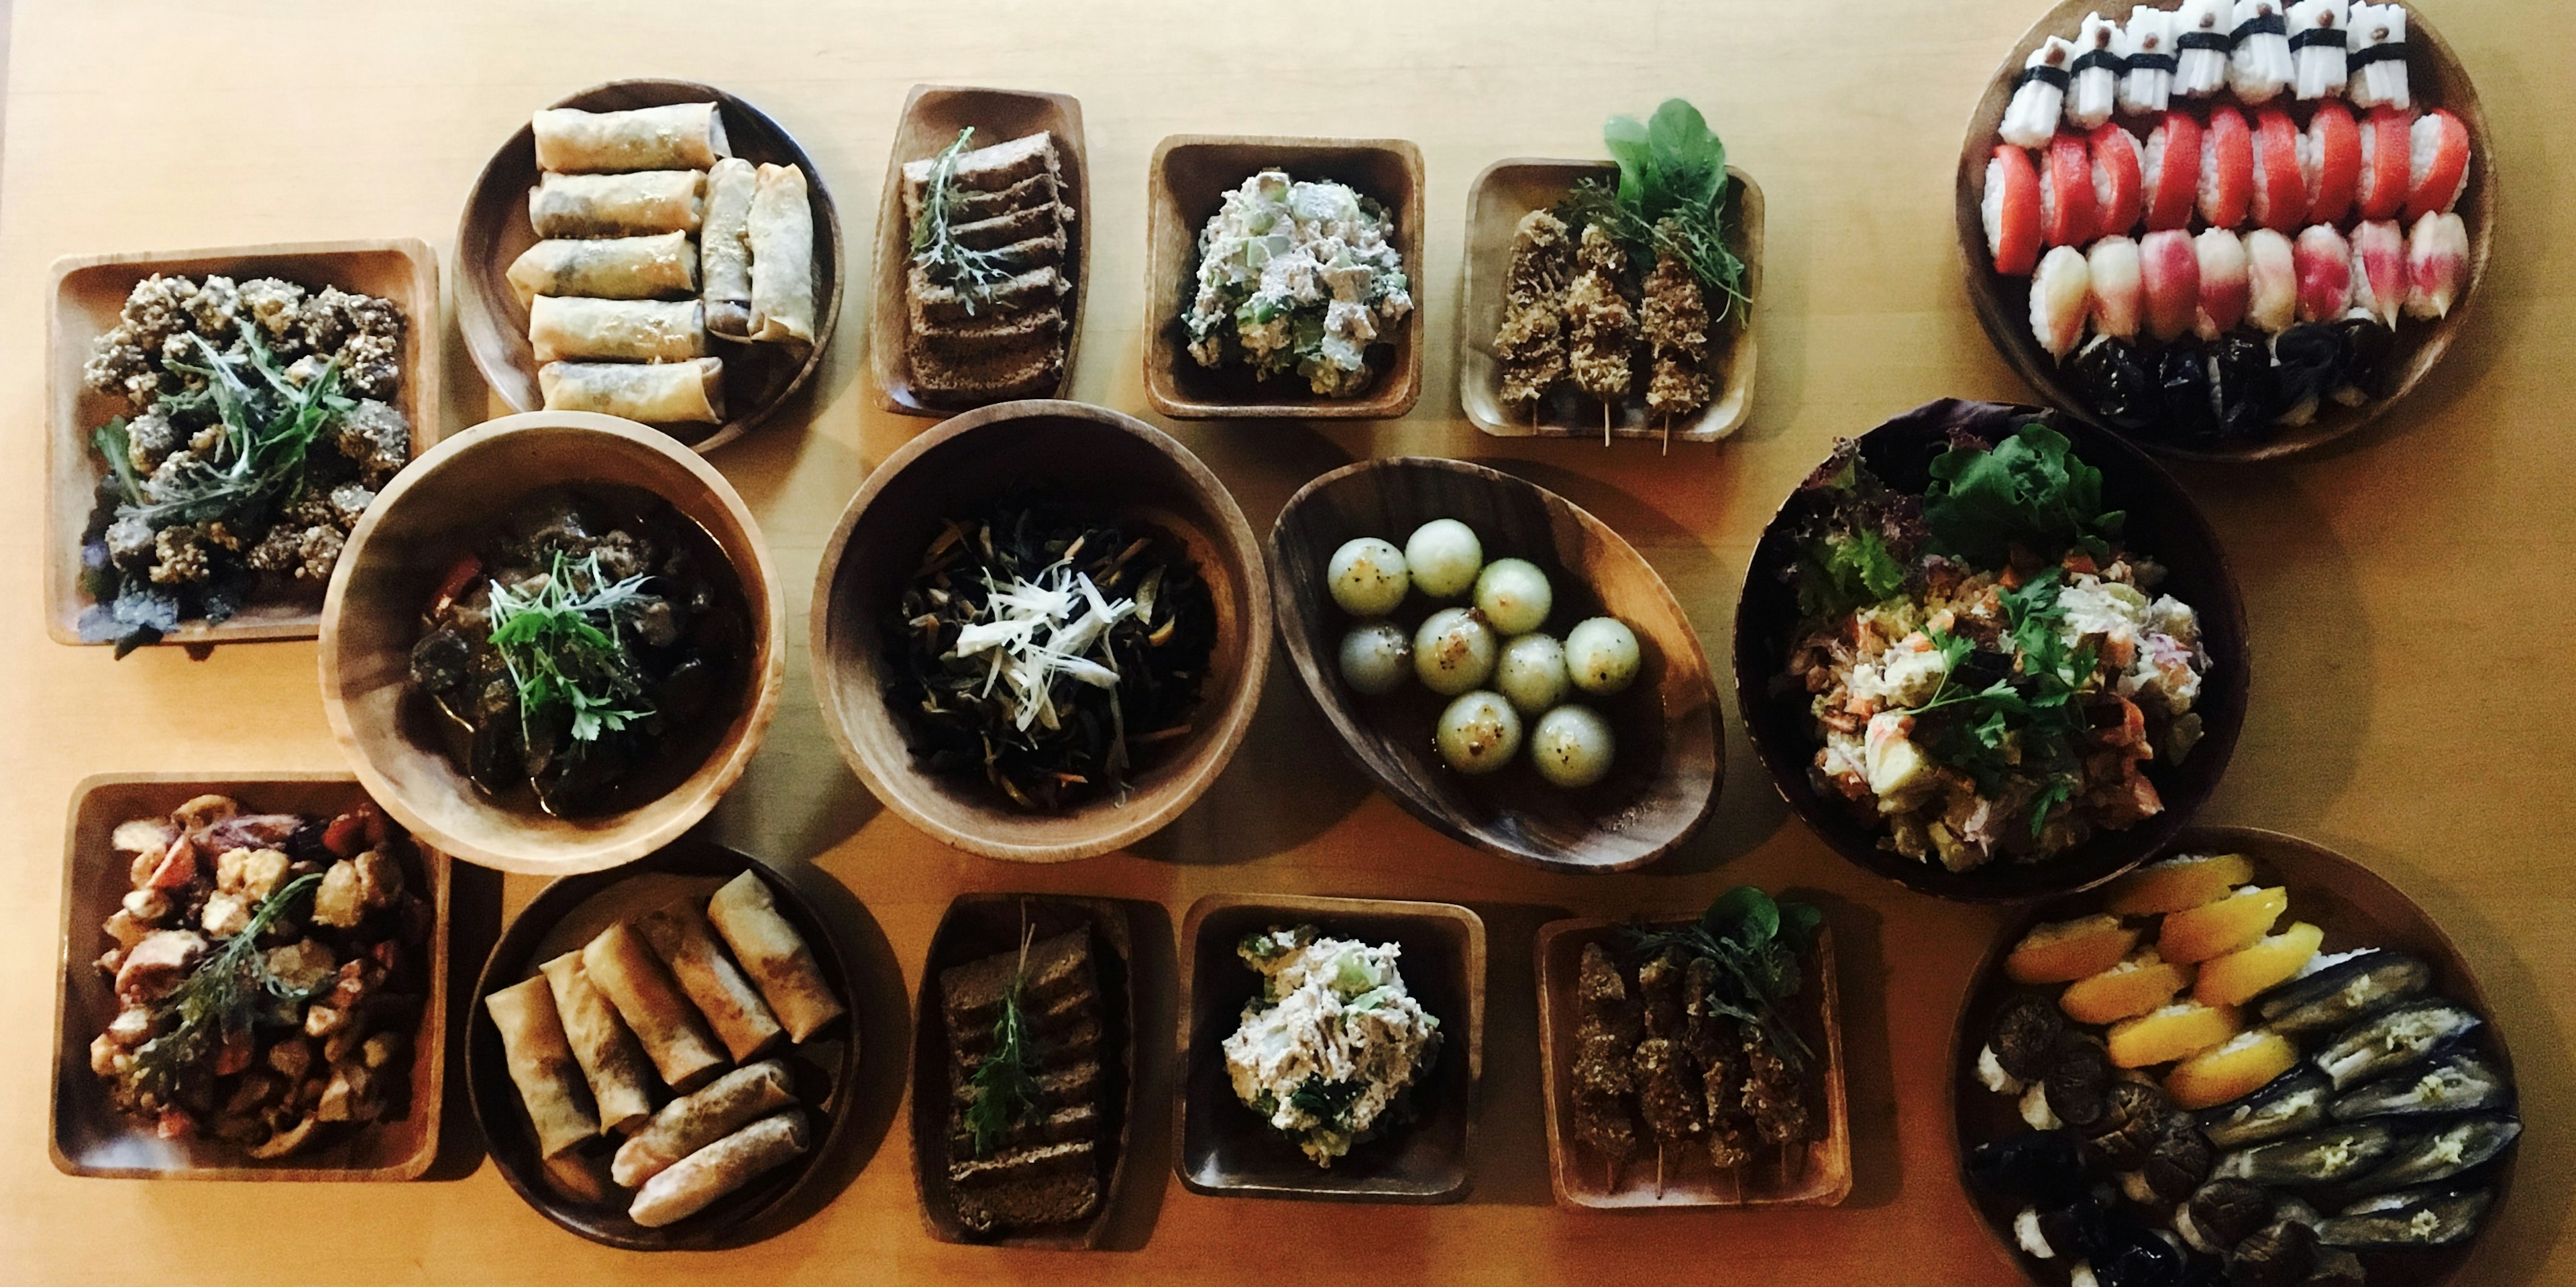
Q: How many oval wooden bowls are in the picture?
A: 1